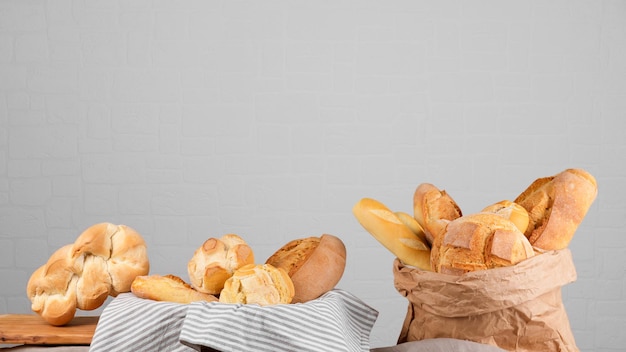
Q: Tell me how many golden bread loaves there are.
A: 11